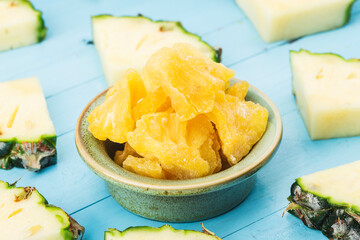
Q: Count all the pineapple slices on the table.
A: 8